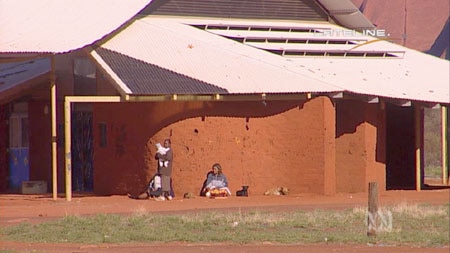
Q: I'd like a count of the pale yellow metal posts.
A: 4